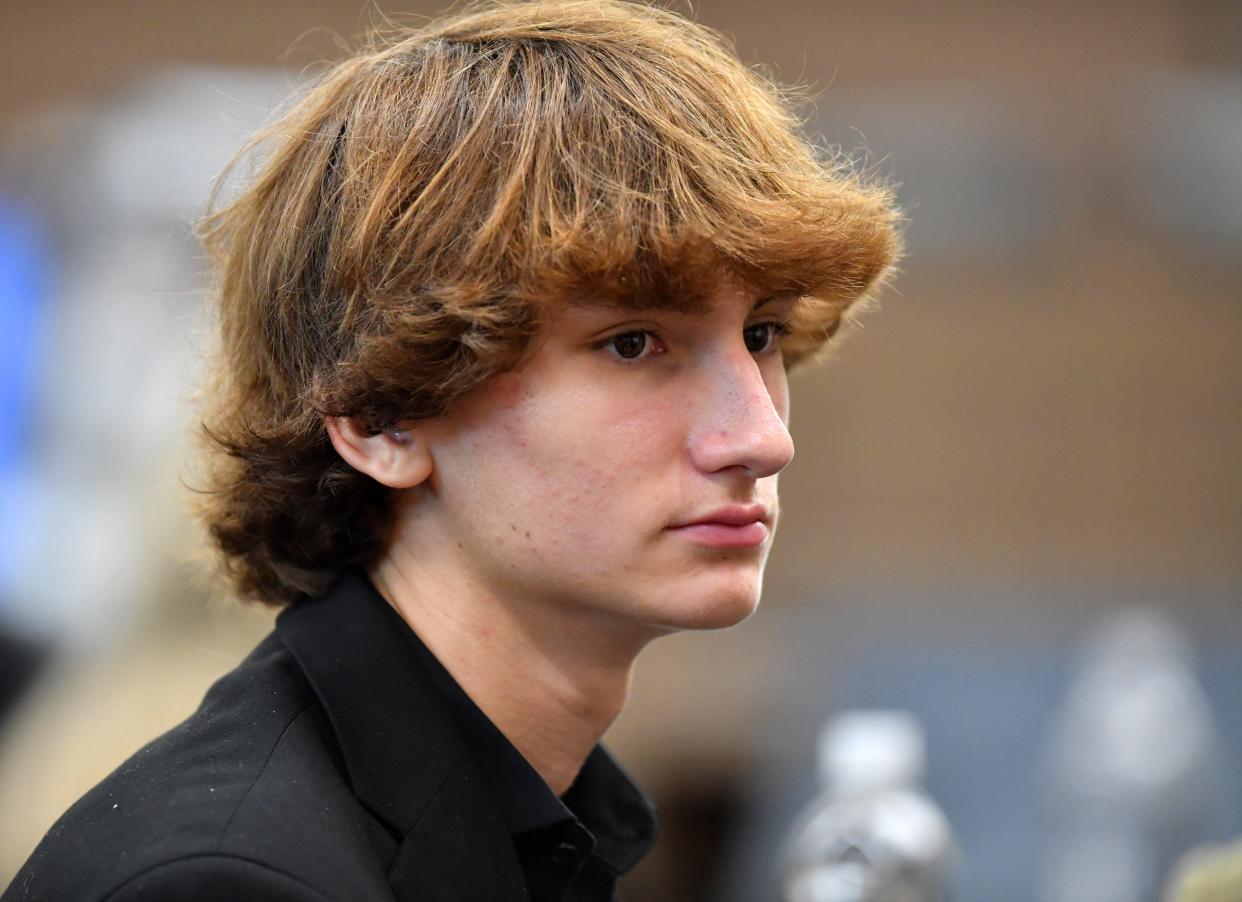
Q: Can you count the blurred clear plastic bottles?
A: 2